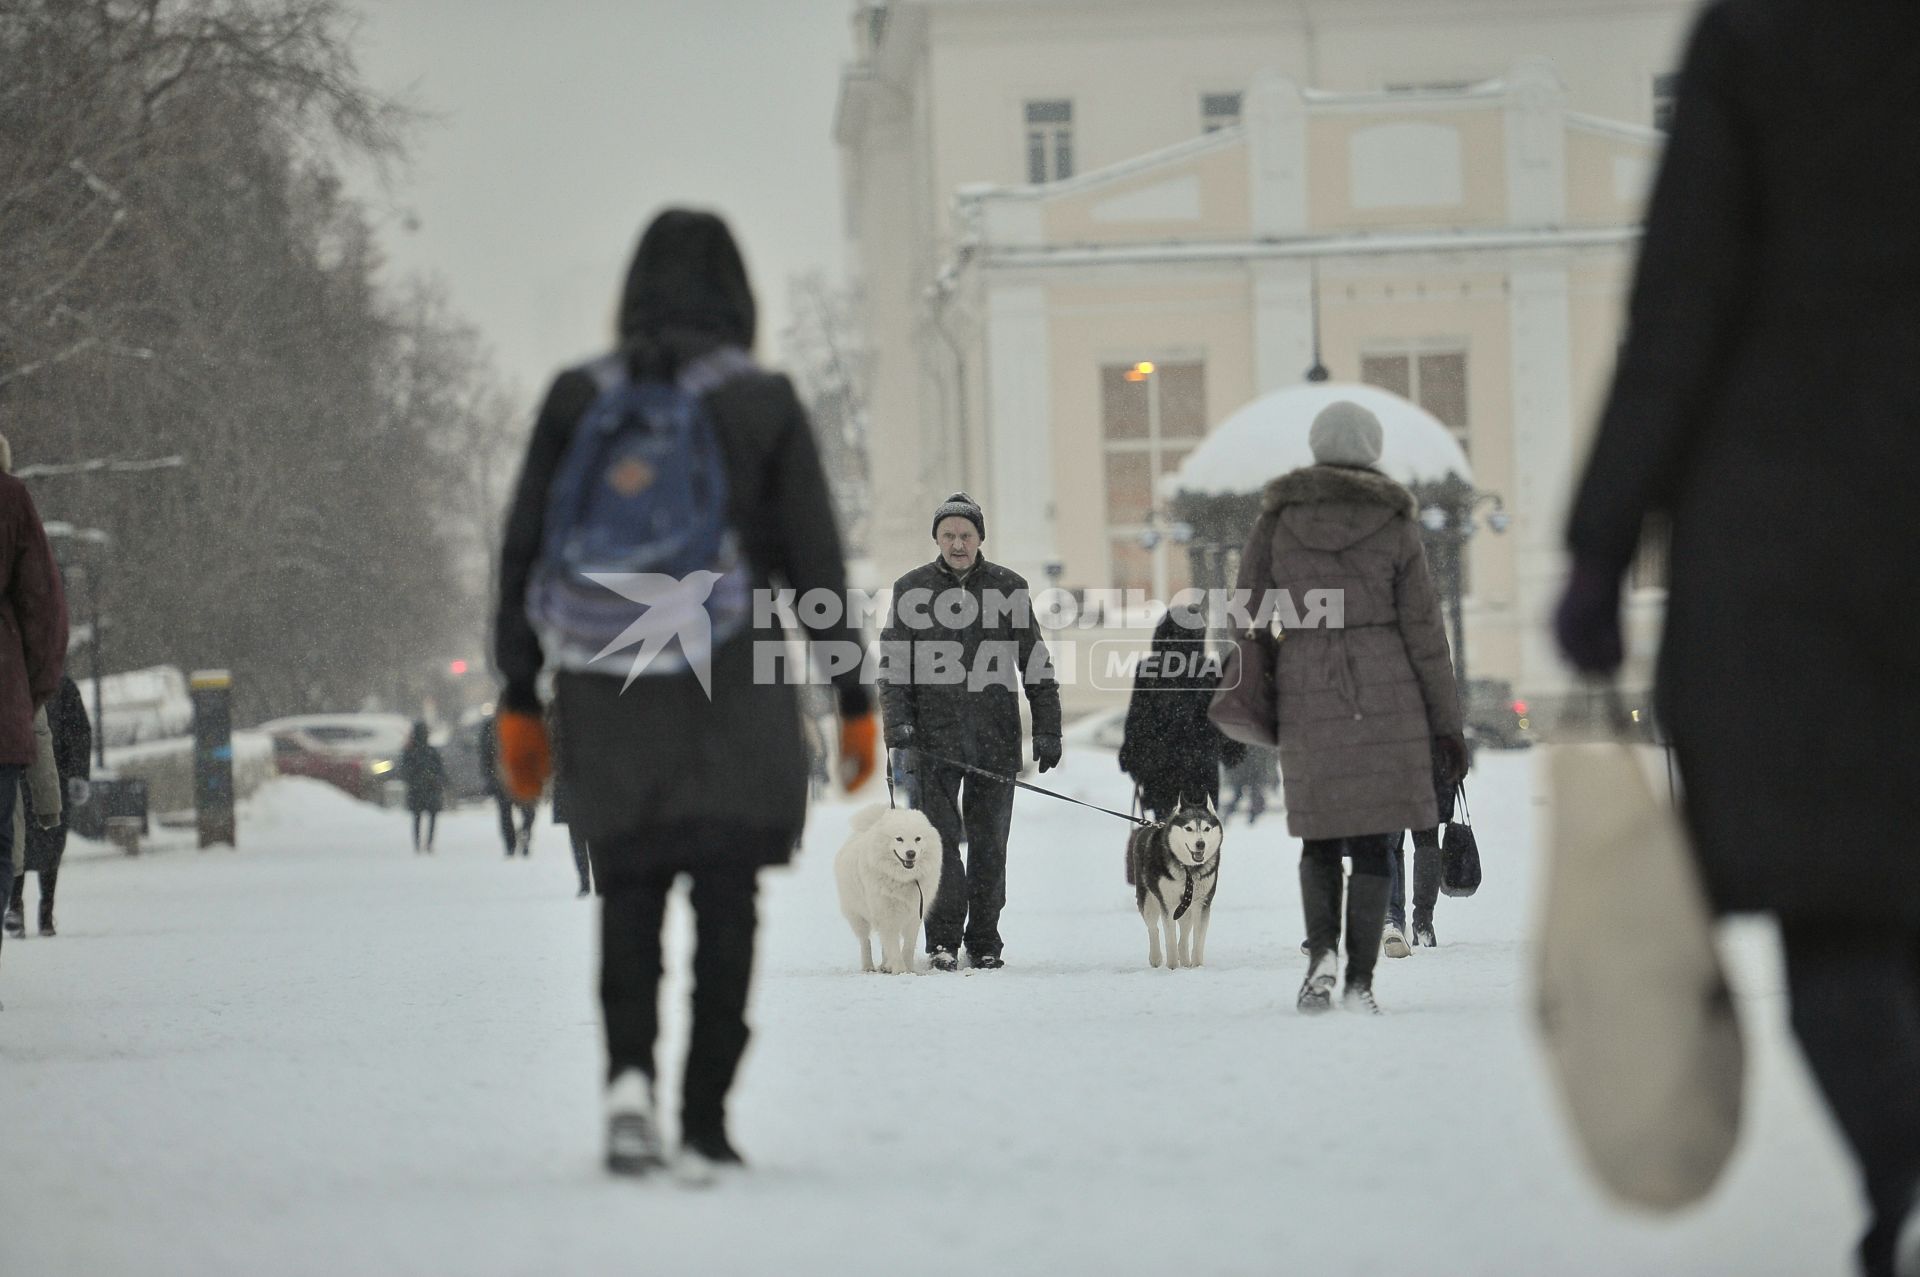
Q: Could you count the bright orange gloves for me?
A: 2